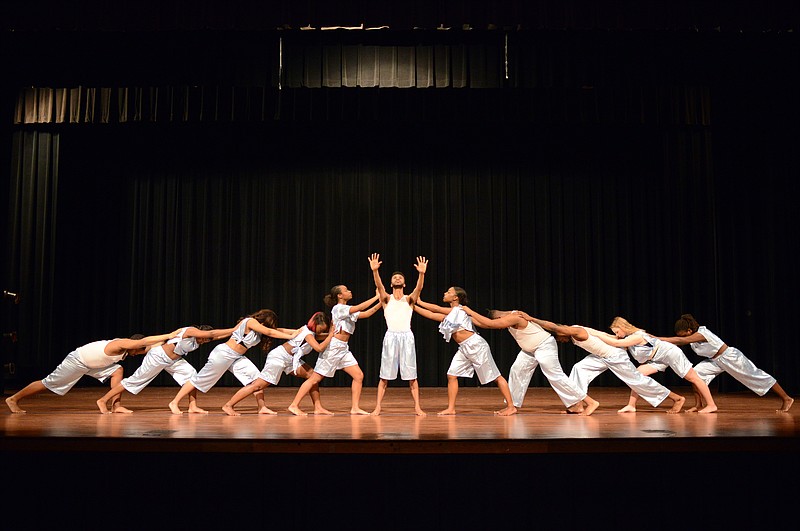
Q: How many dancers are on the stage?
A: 11